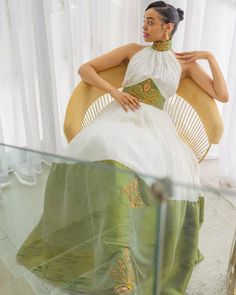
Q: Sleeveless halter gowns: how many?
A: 1